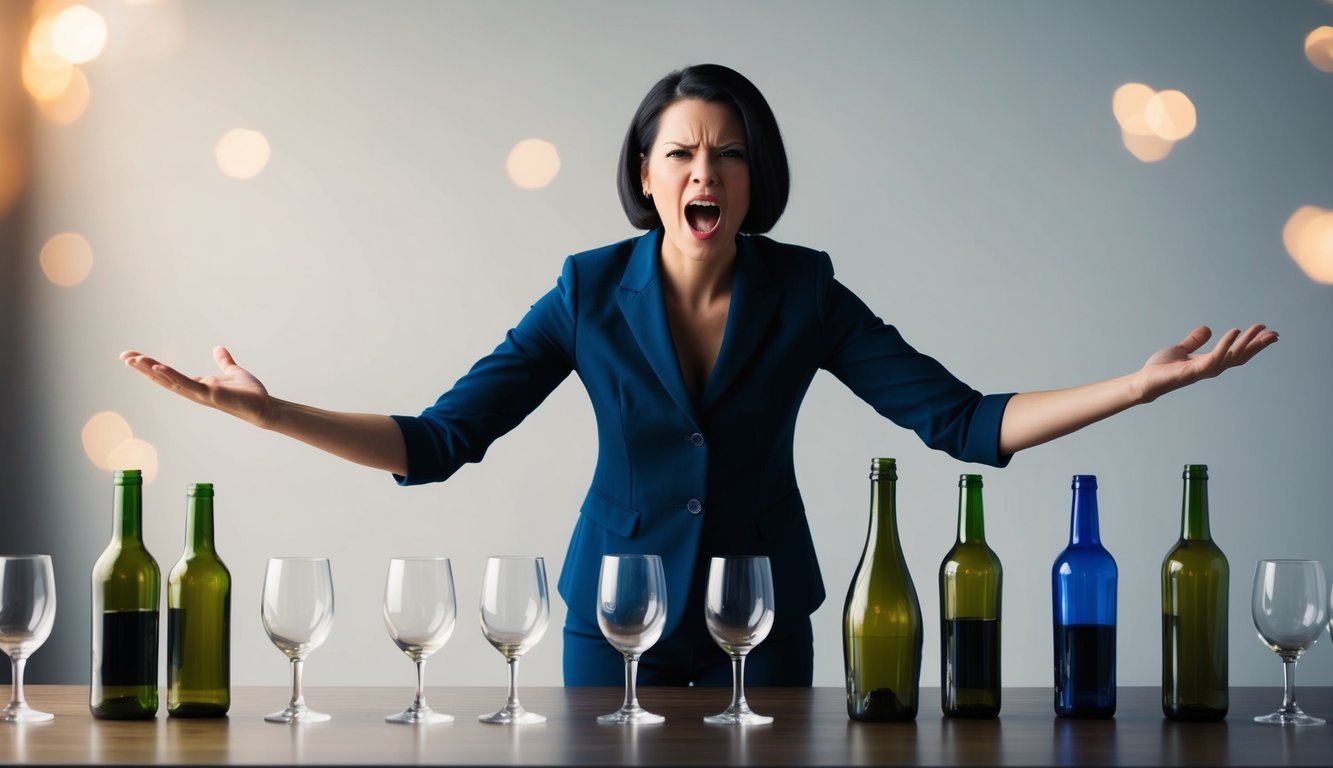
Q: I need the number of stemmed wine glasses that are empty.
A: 7